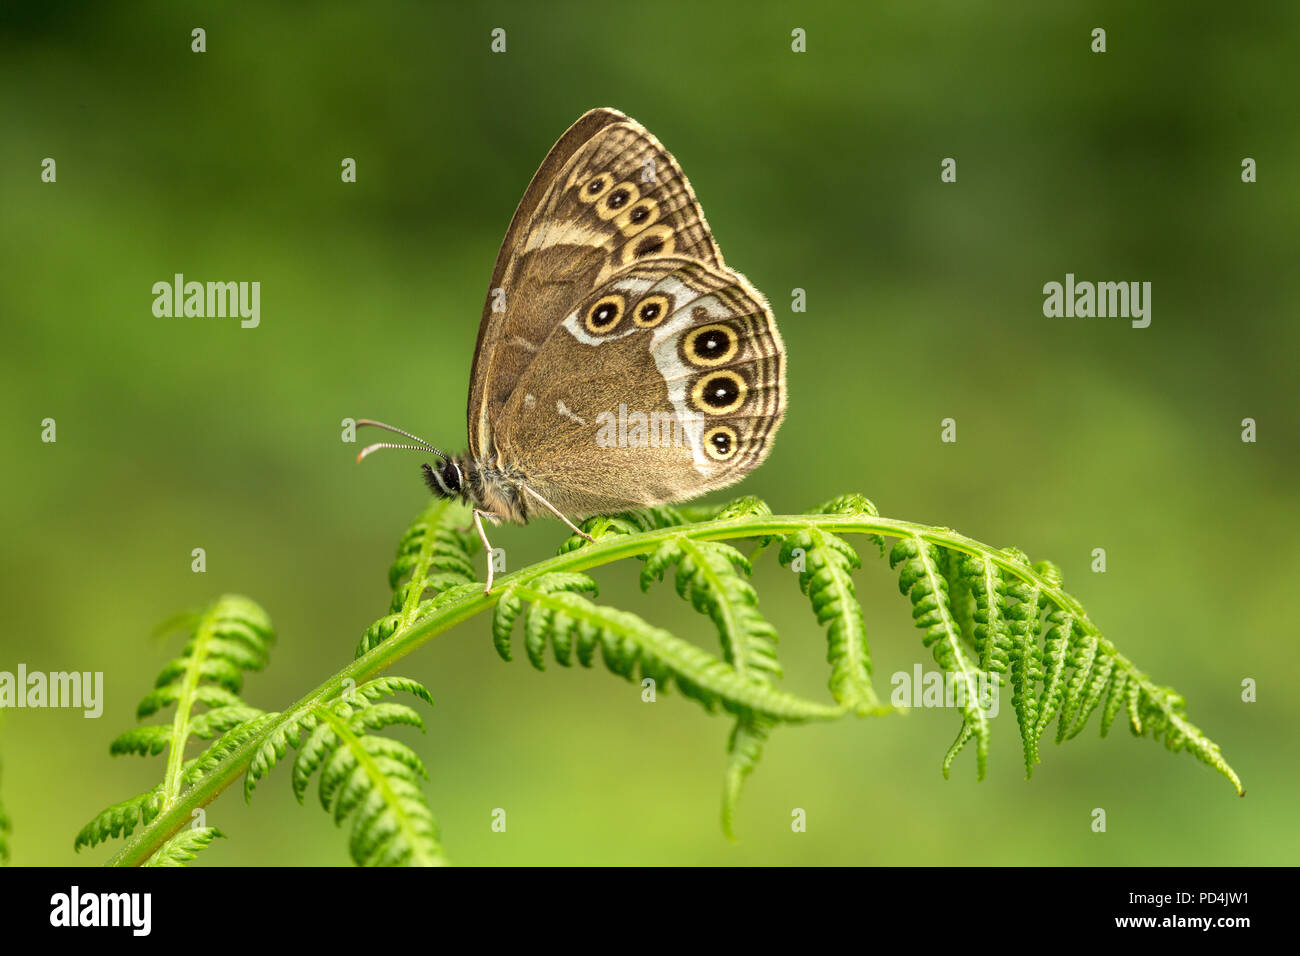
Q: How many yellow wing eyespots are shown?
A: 9